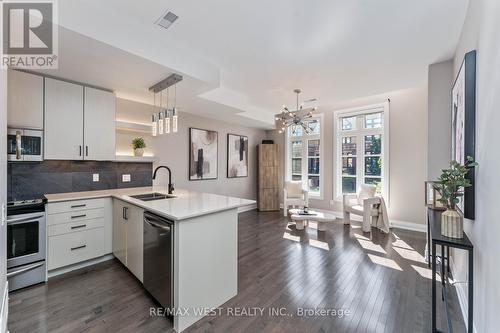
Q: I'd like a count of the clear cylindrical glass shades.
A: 4